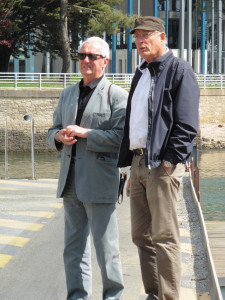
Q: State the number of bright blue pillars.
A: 5